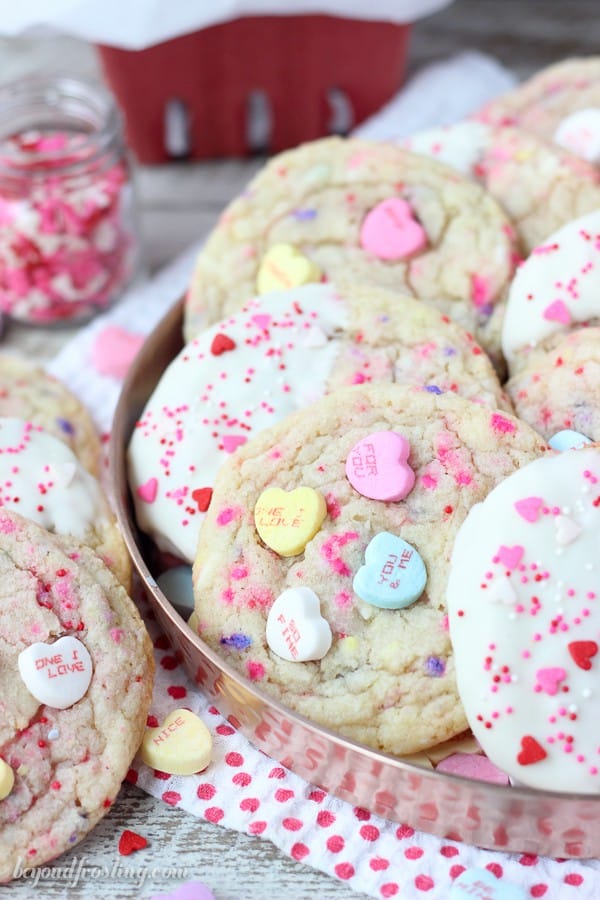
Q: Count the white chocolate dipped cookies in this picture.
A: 5